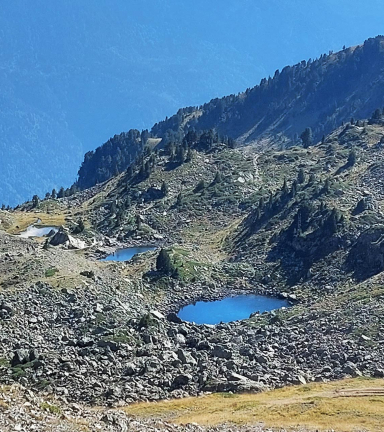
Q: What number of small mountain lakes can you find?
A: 3